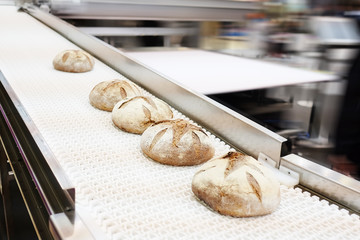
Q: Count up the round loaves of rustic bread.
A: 5